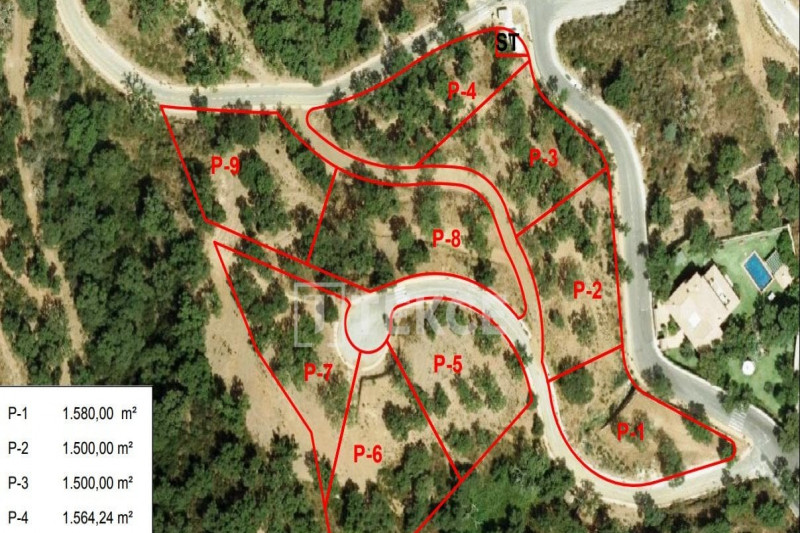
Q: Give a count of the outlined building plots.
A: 9